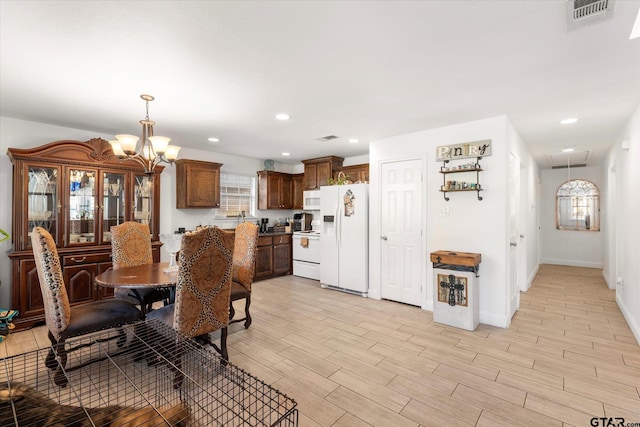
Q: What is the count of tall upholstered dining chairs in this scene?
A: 4